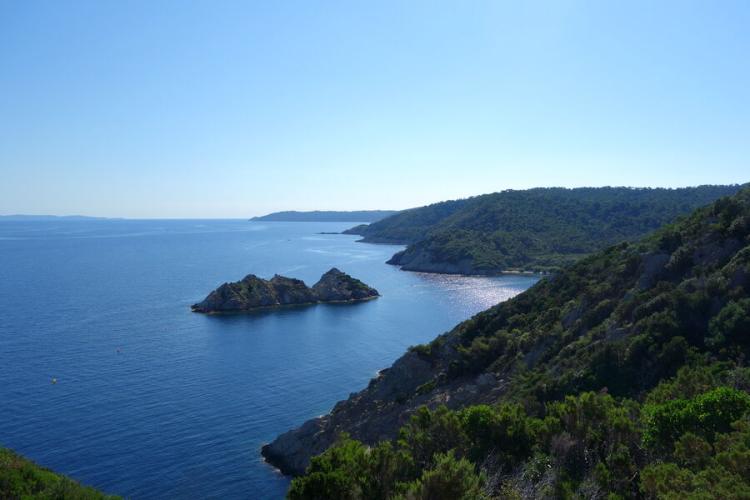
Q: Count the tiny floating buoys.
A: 2